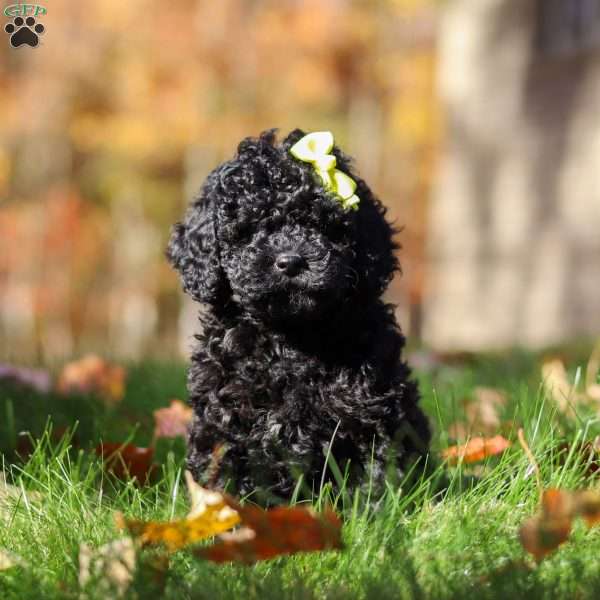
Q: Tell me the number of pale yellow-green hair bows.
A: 1